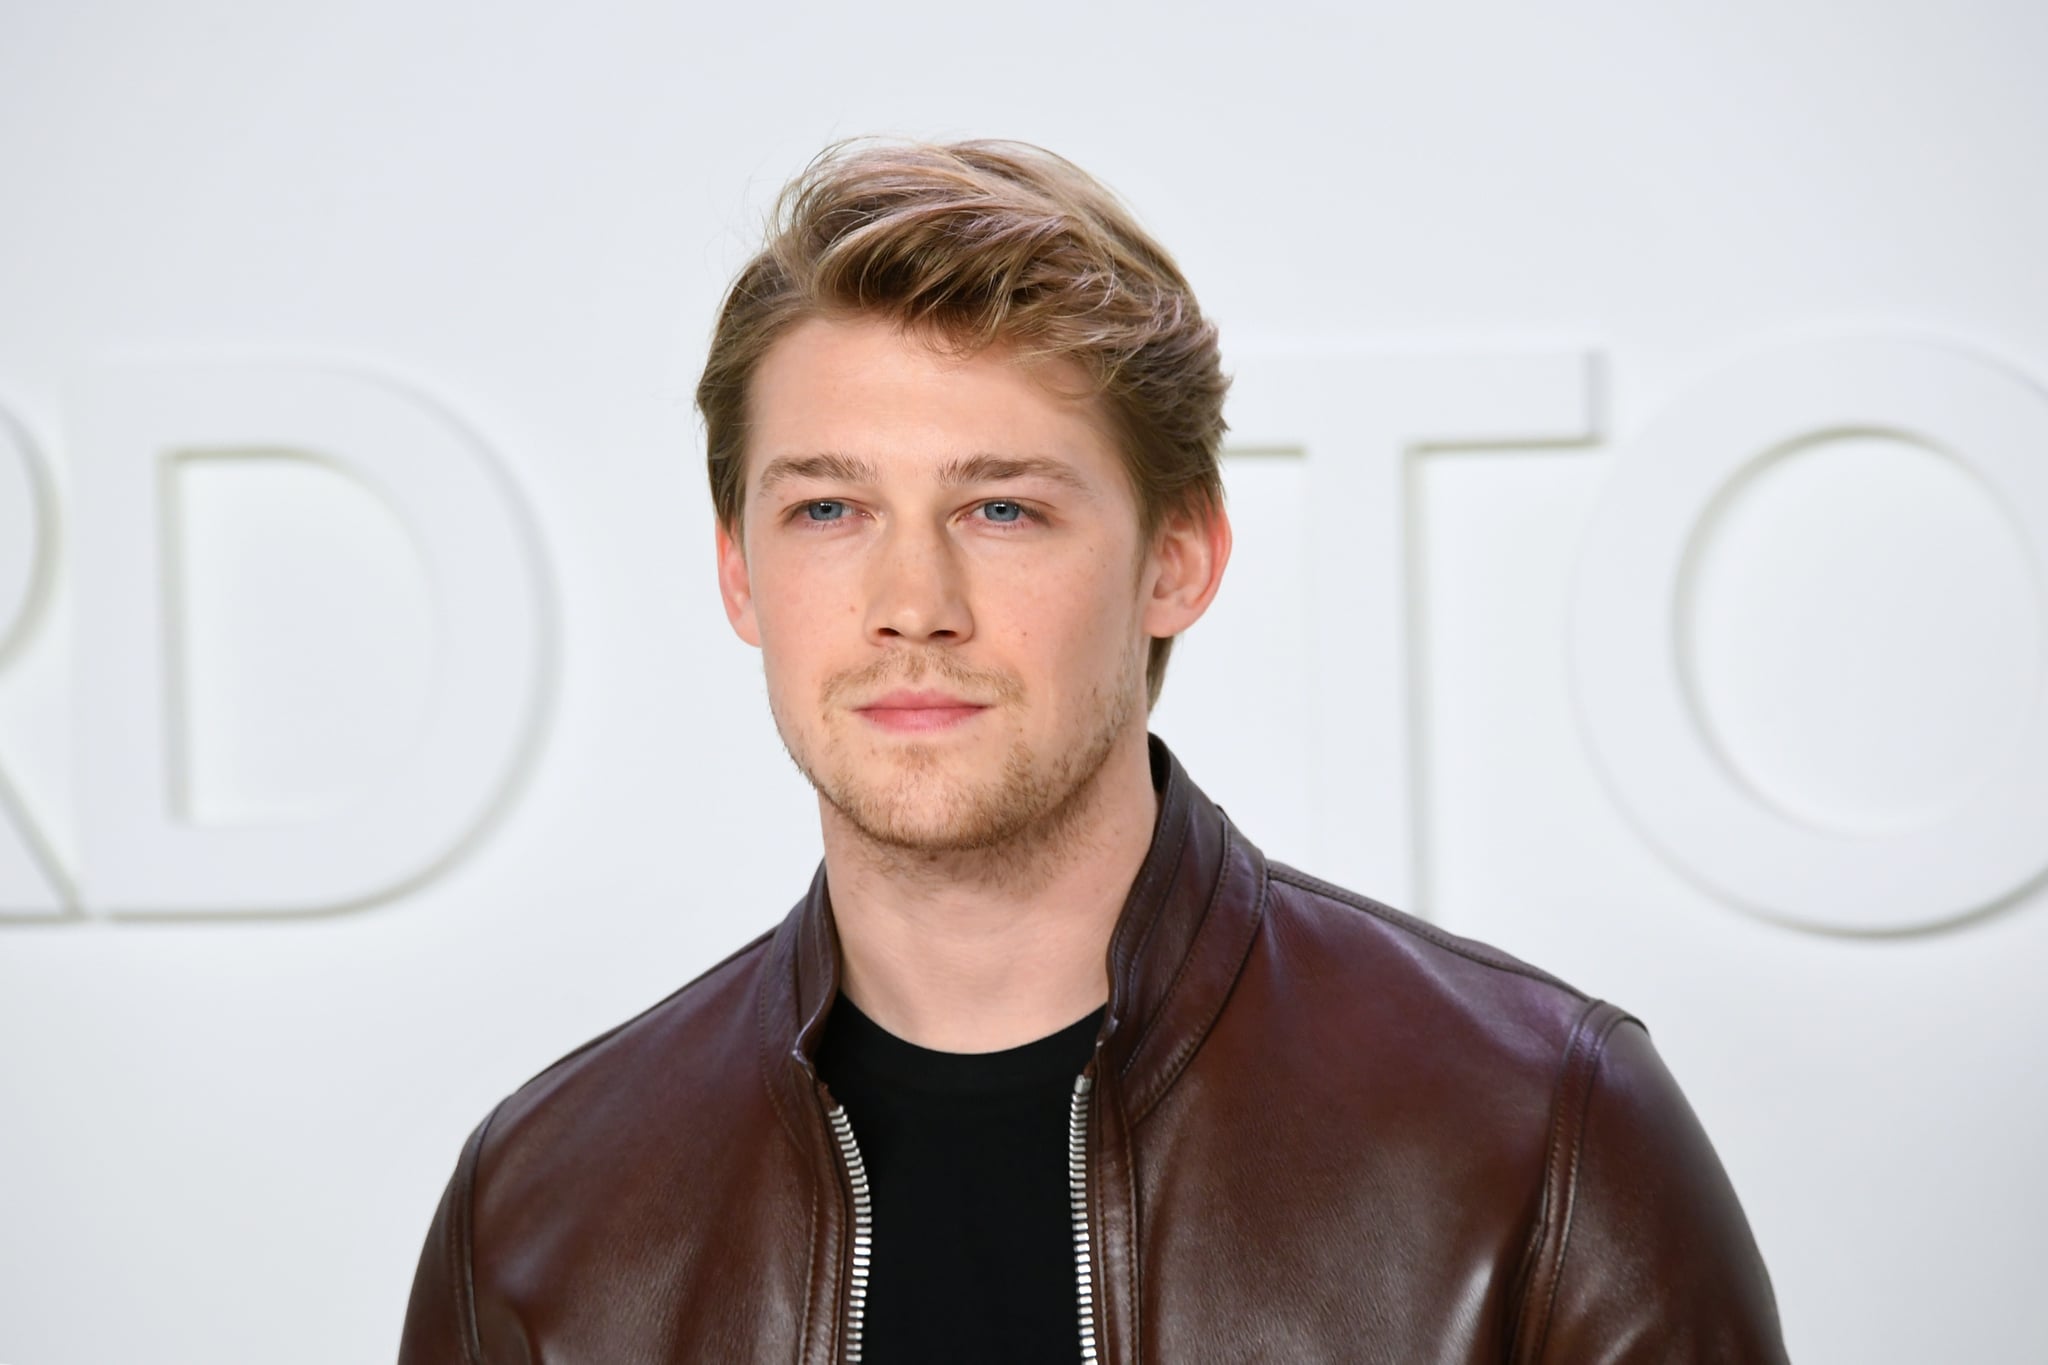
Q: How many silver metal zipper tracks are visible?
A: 2